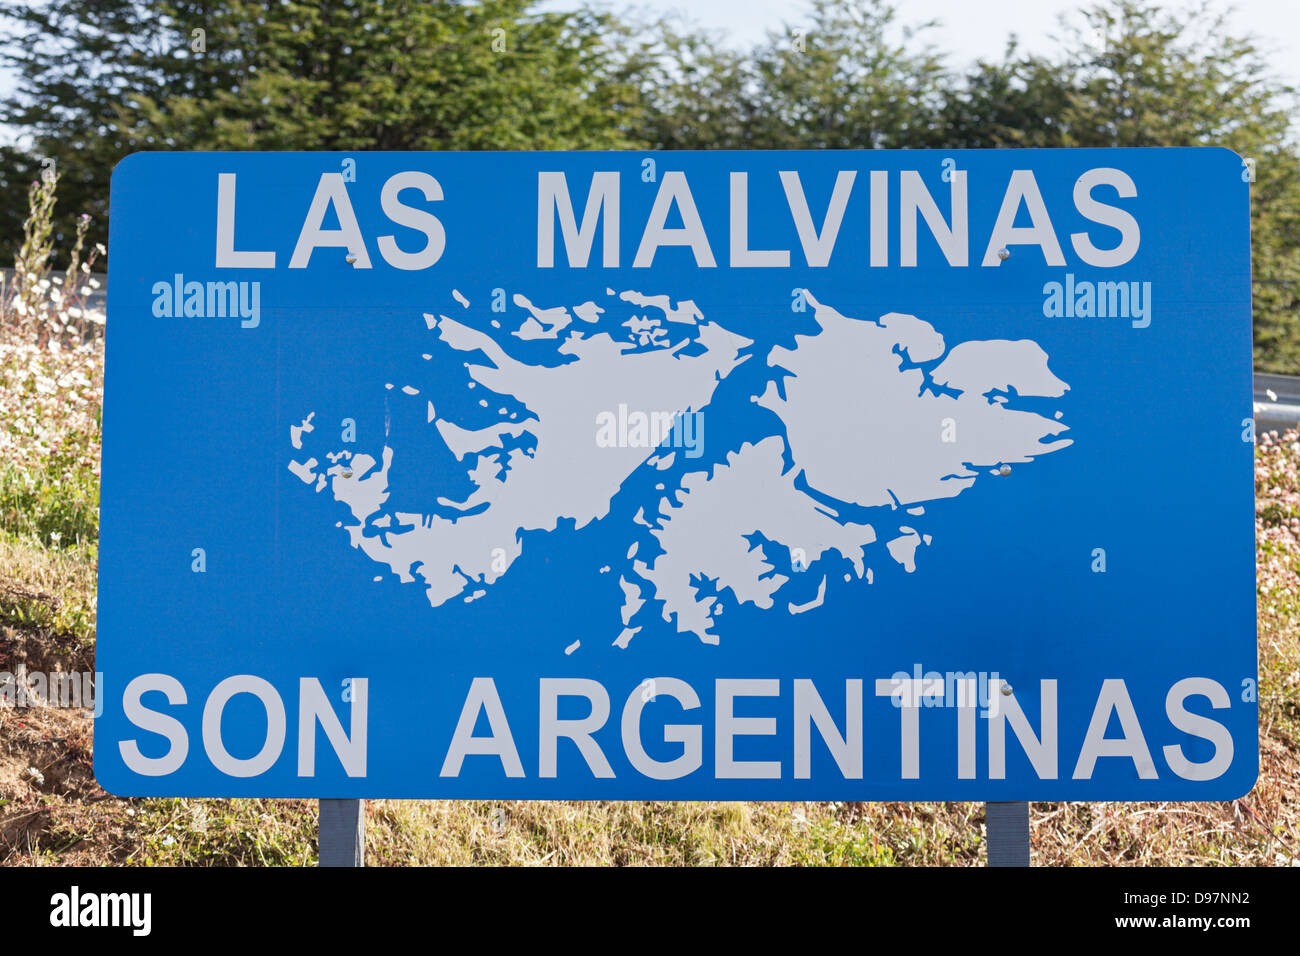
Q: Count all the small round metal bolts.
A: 5